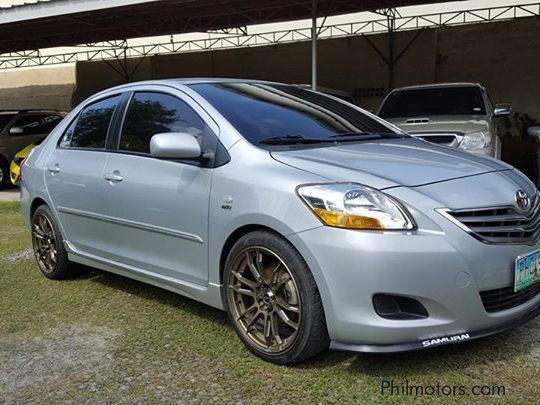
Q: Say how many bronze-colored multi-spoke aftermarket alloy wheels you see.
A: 2